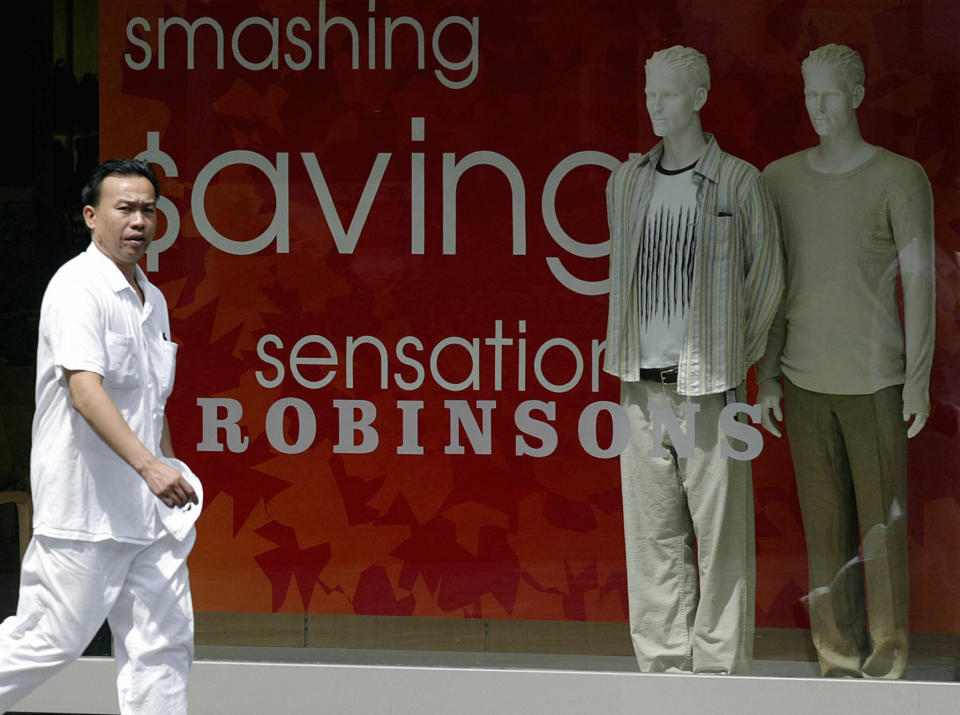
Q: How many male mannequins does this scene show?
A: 2